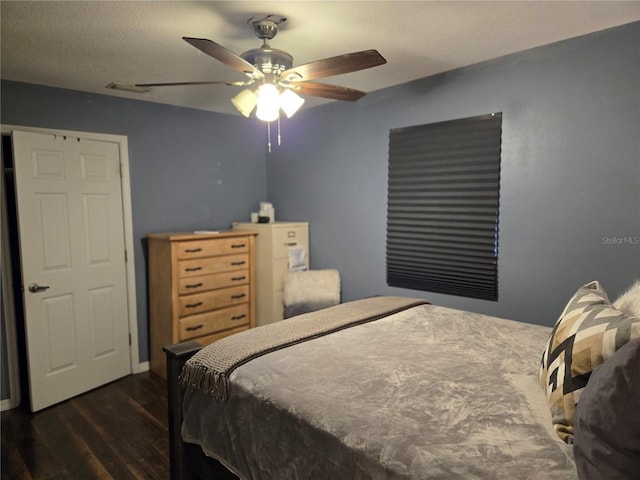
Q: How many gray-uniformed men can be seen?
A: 0